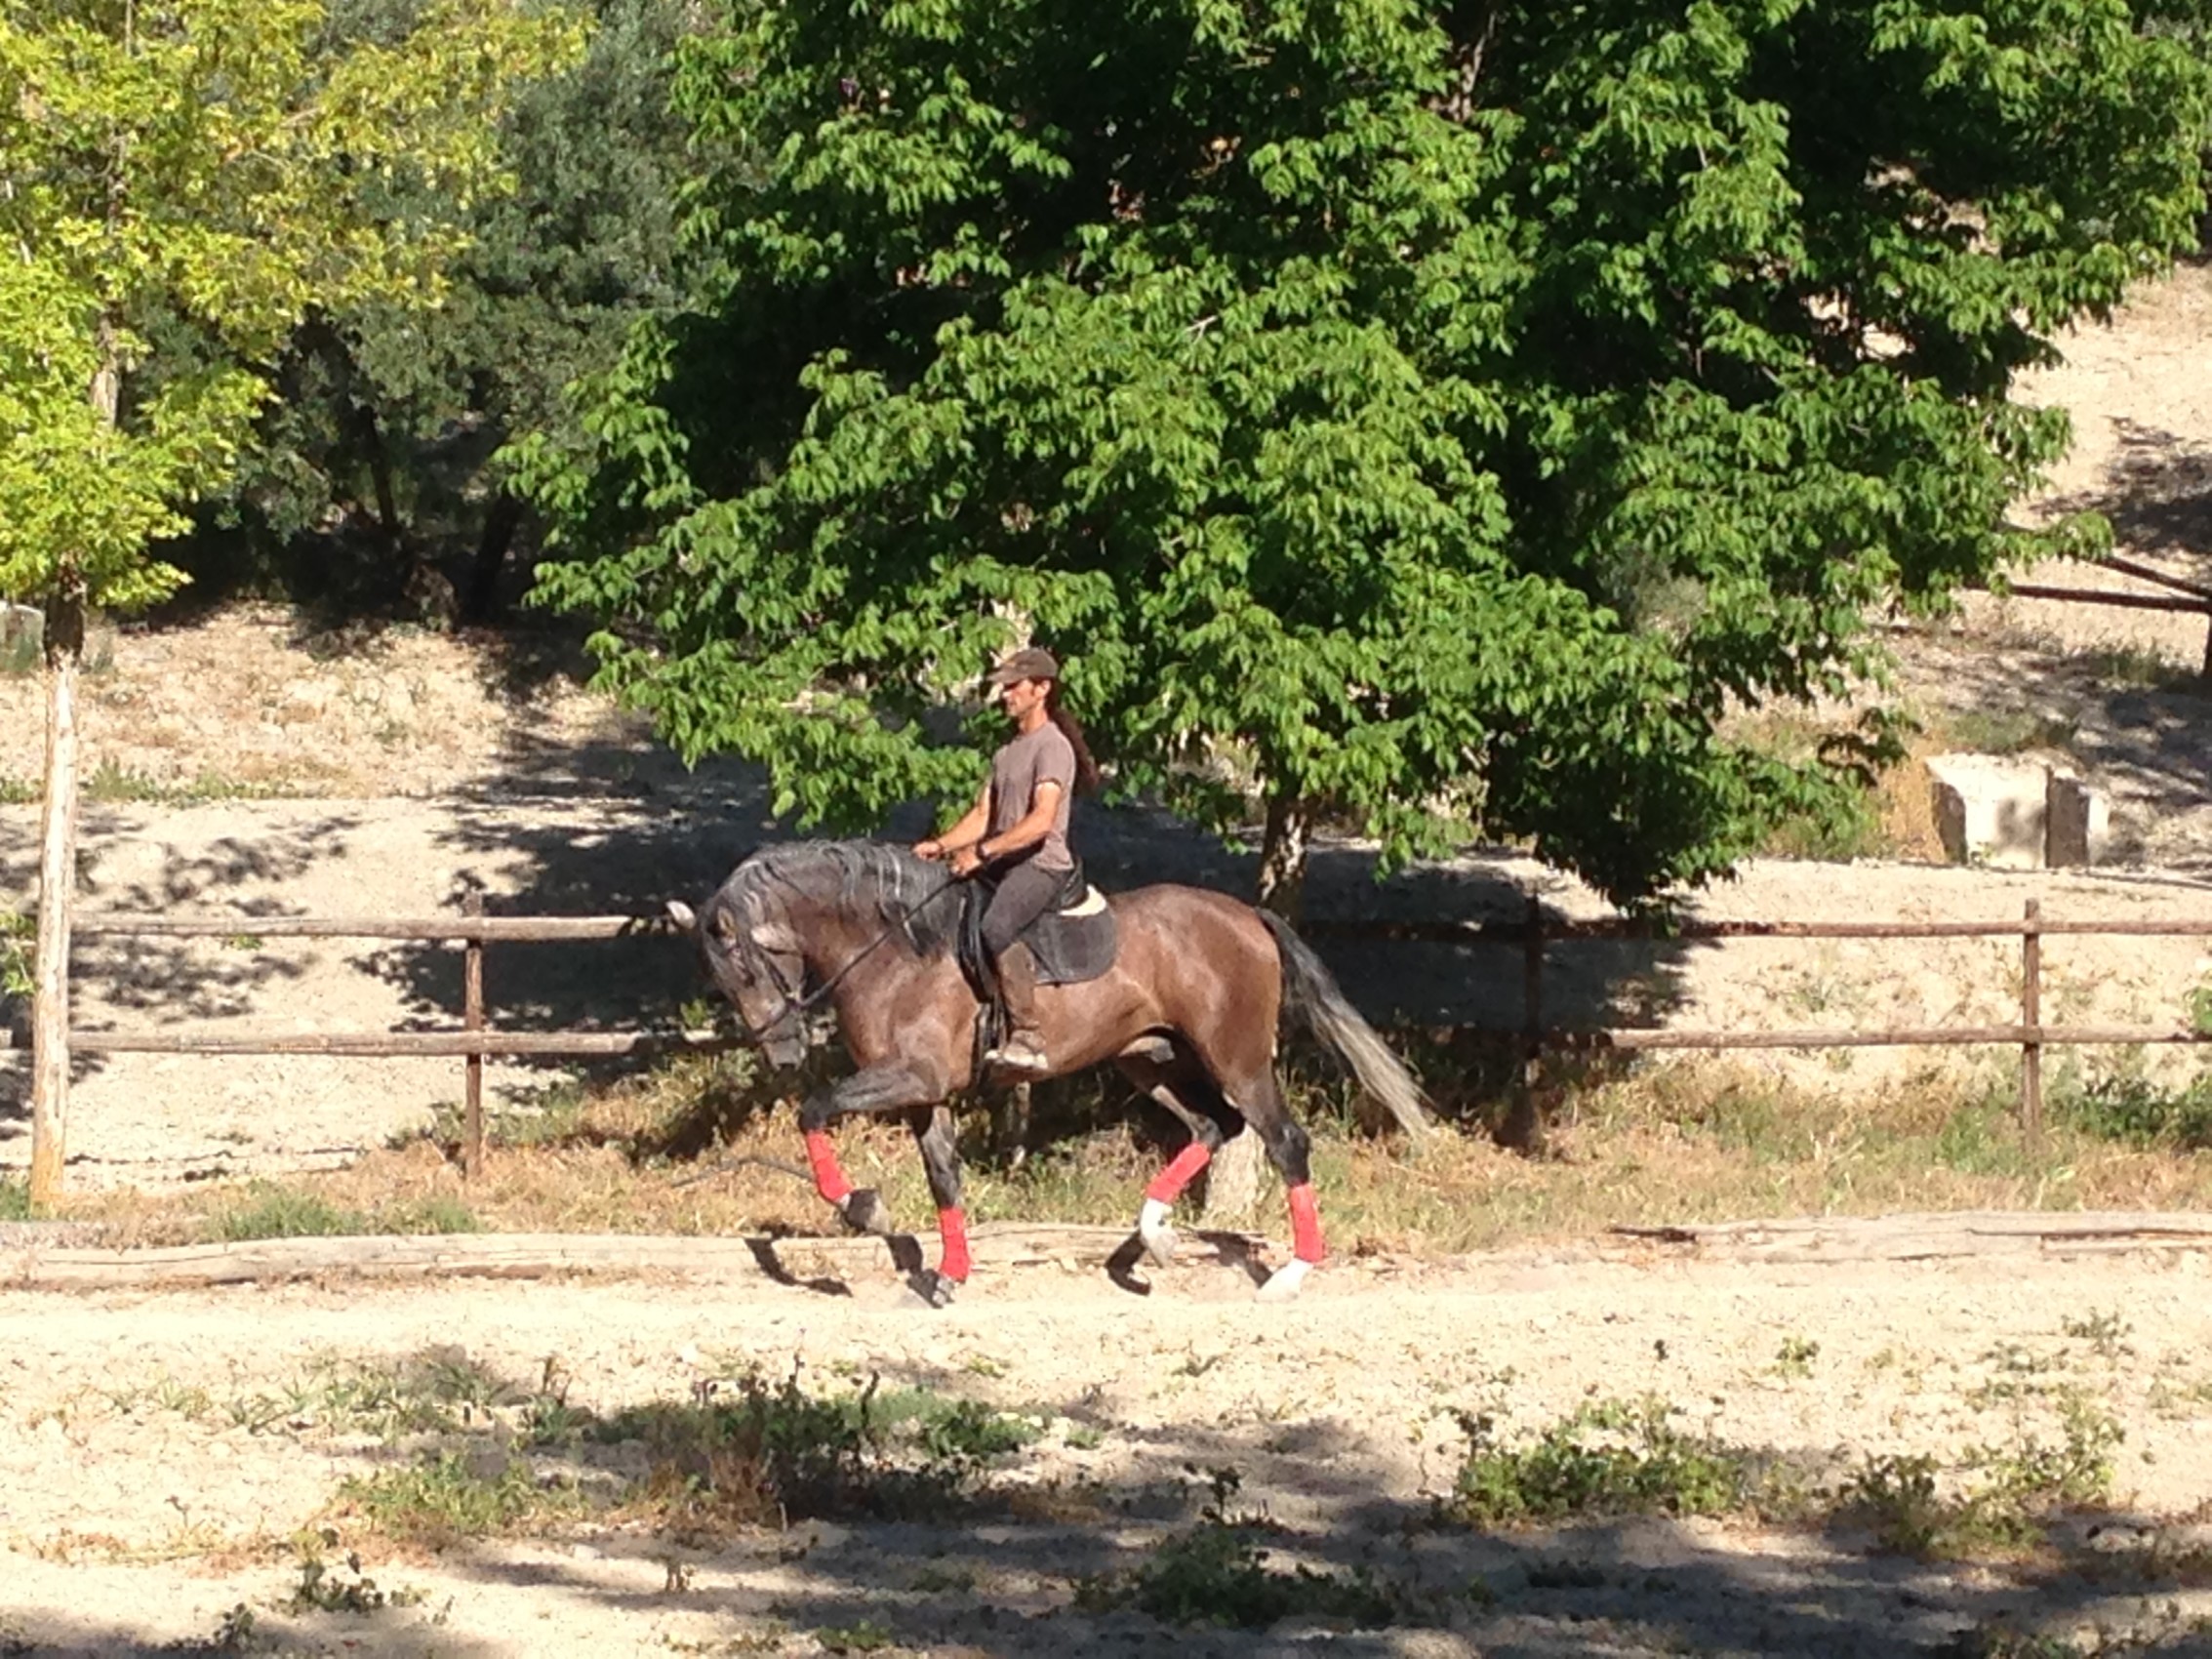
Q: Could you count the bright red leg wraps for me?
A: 4